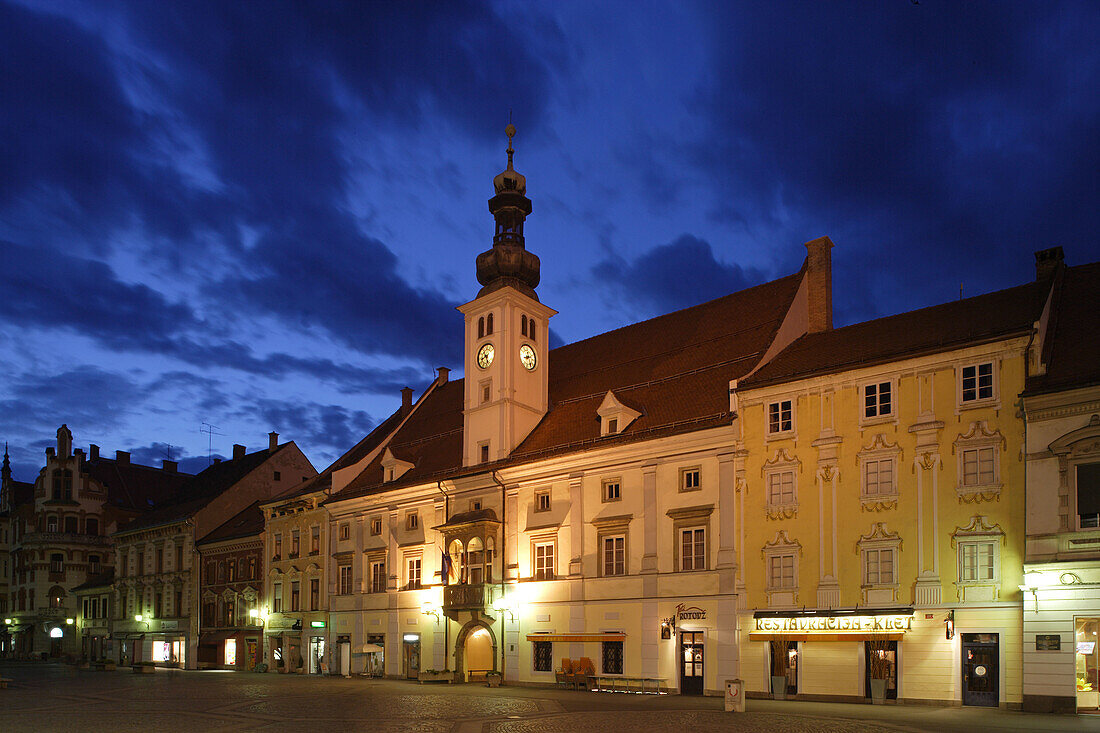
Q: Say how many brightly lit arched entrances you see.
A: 1